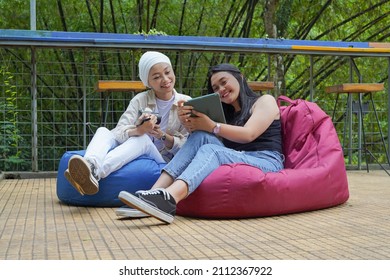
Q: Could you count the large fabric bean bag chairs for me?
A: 2